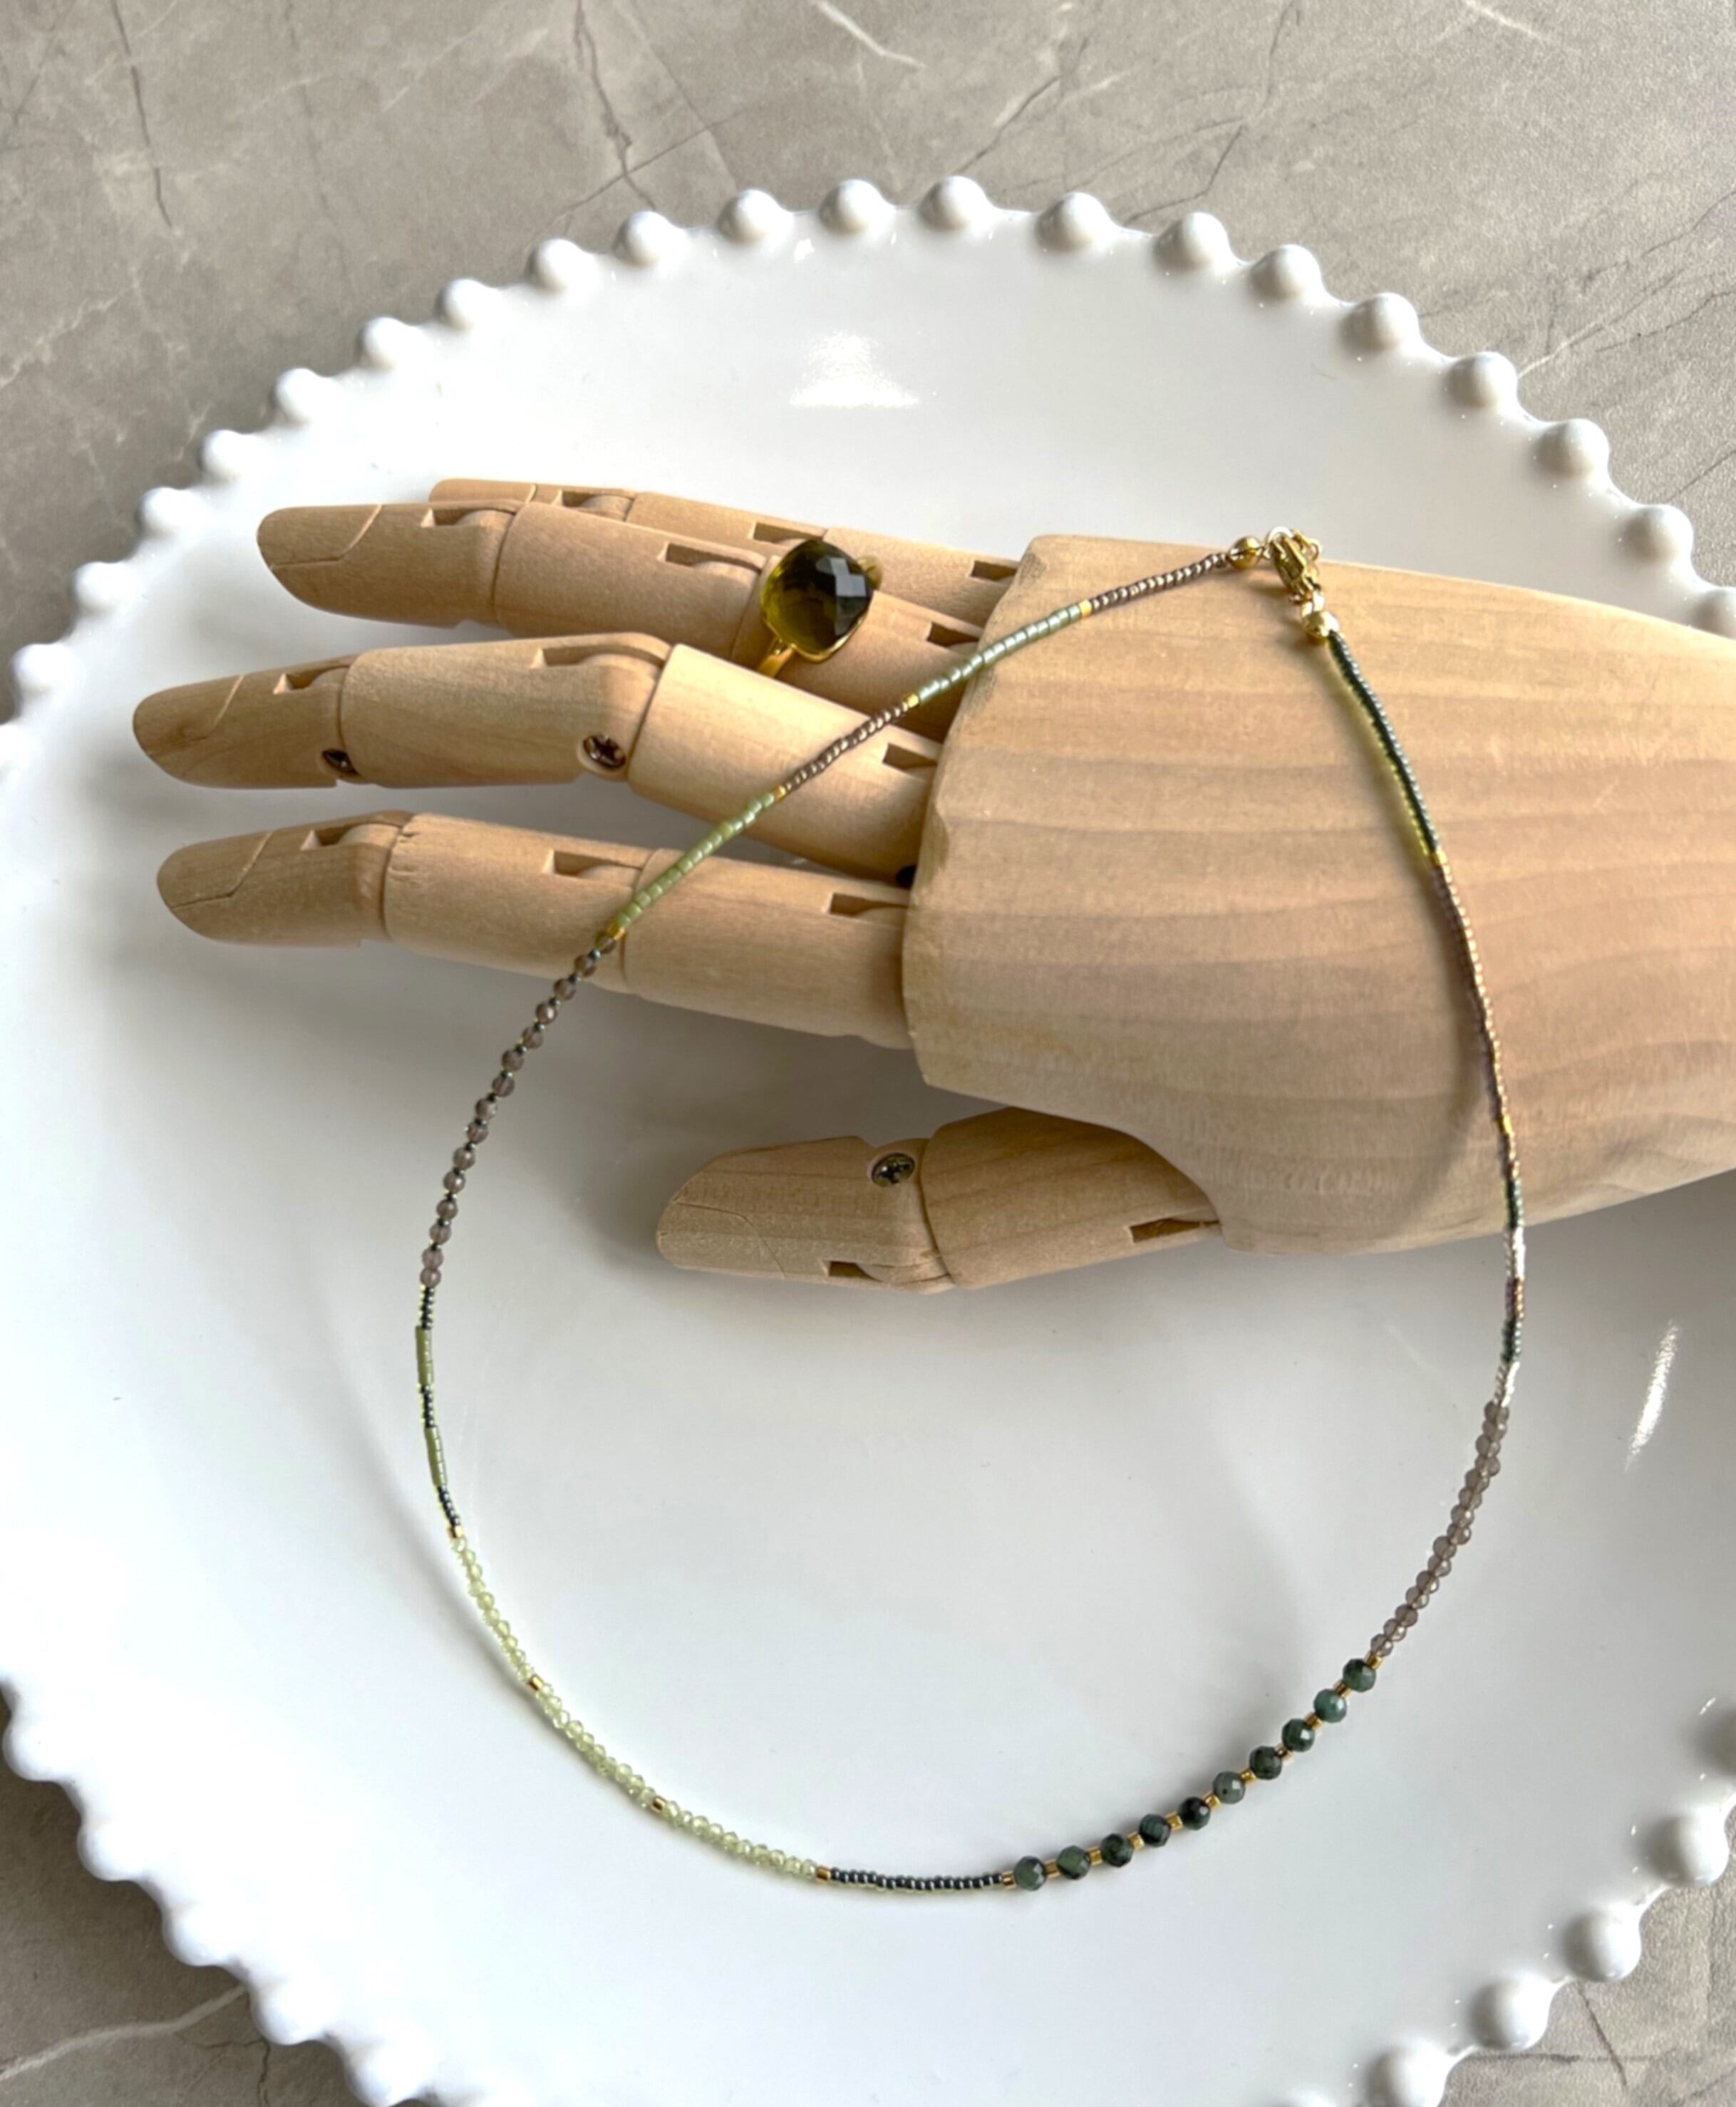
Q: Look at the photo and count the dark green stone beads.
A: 10